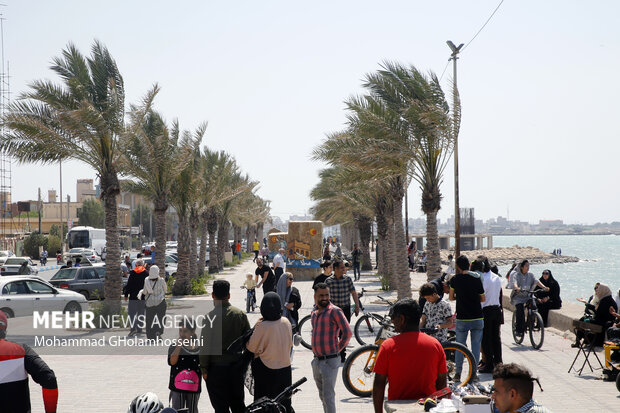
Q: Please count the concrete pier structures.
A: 1